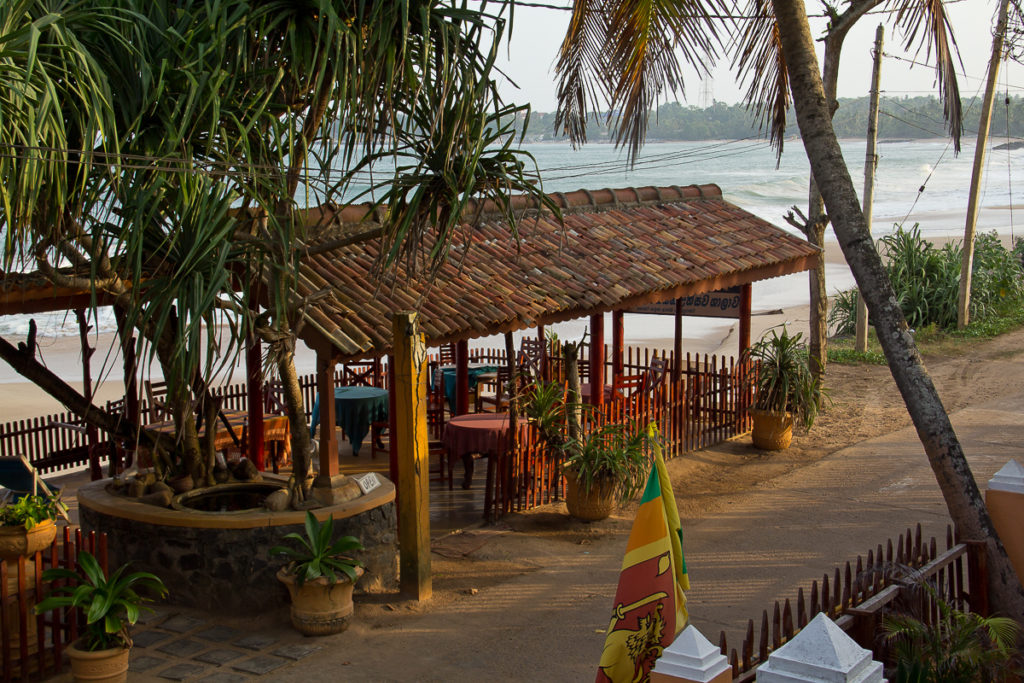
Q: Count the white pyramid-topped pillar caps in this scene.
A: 3